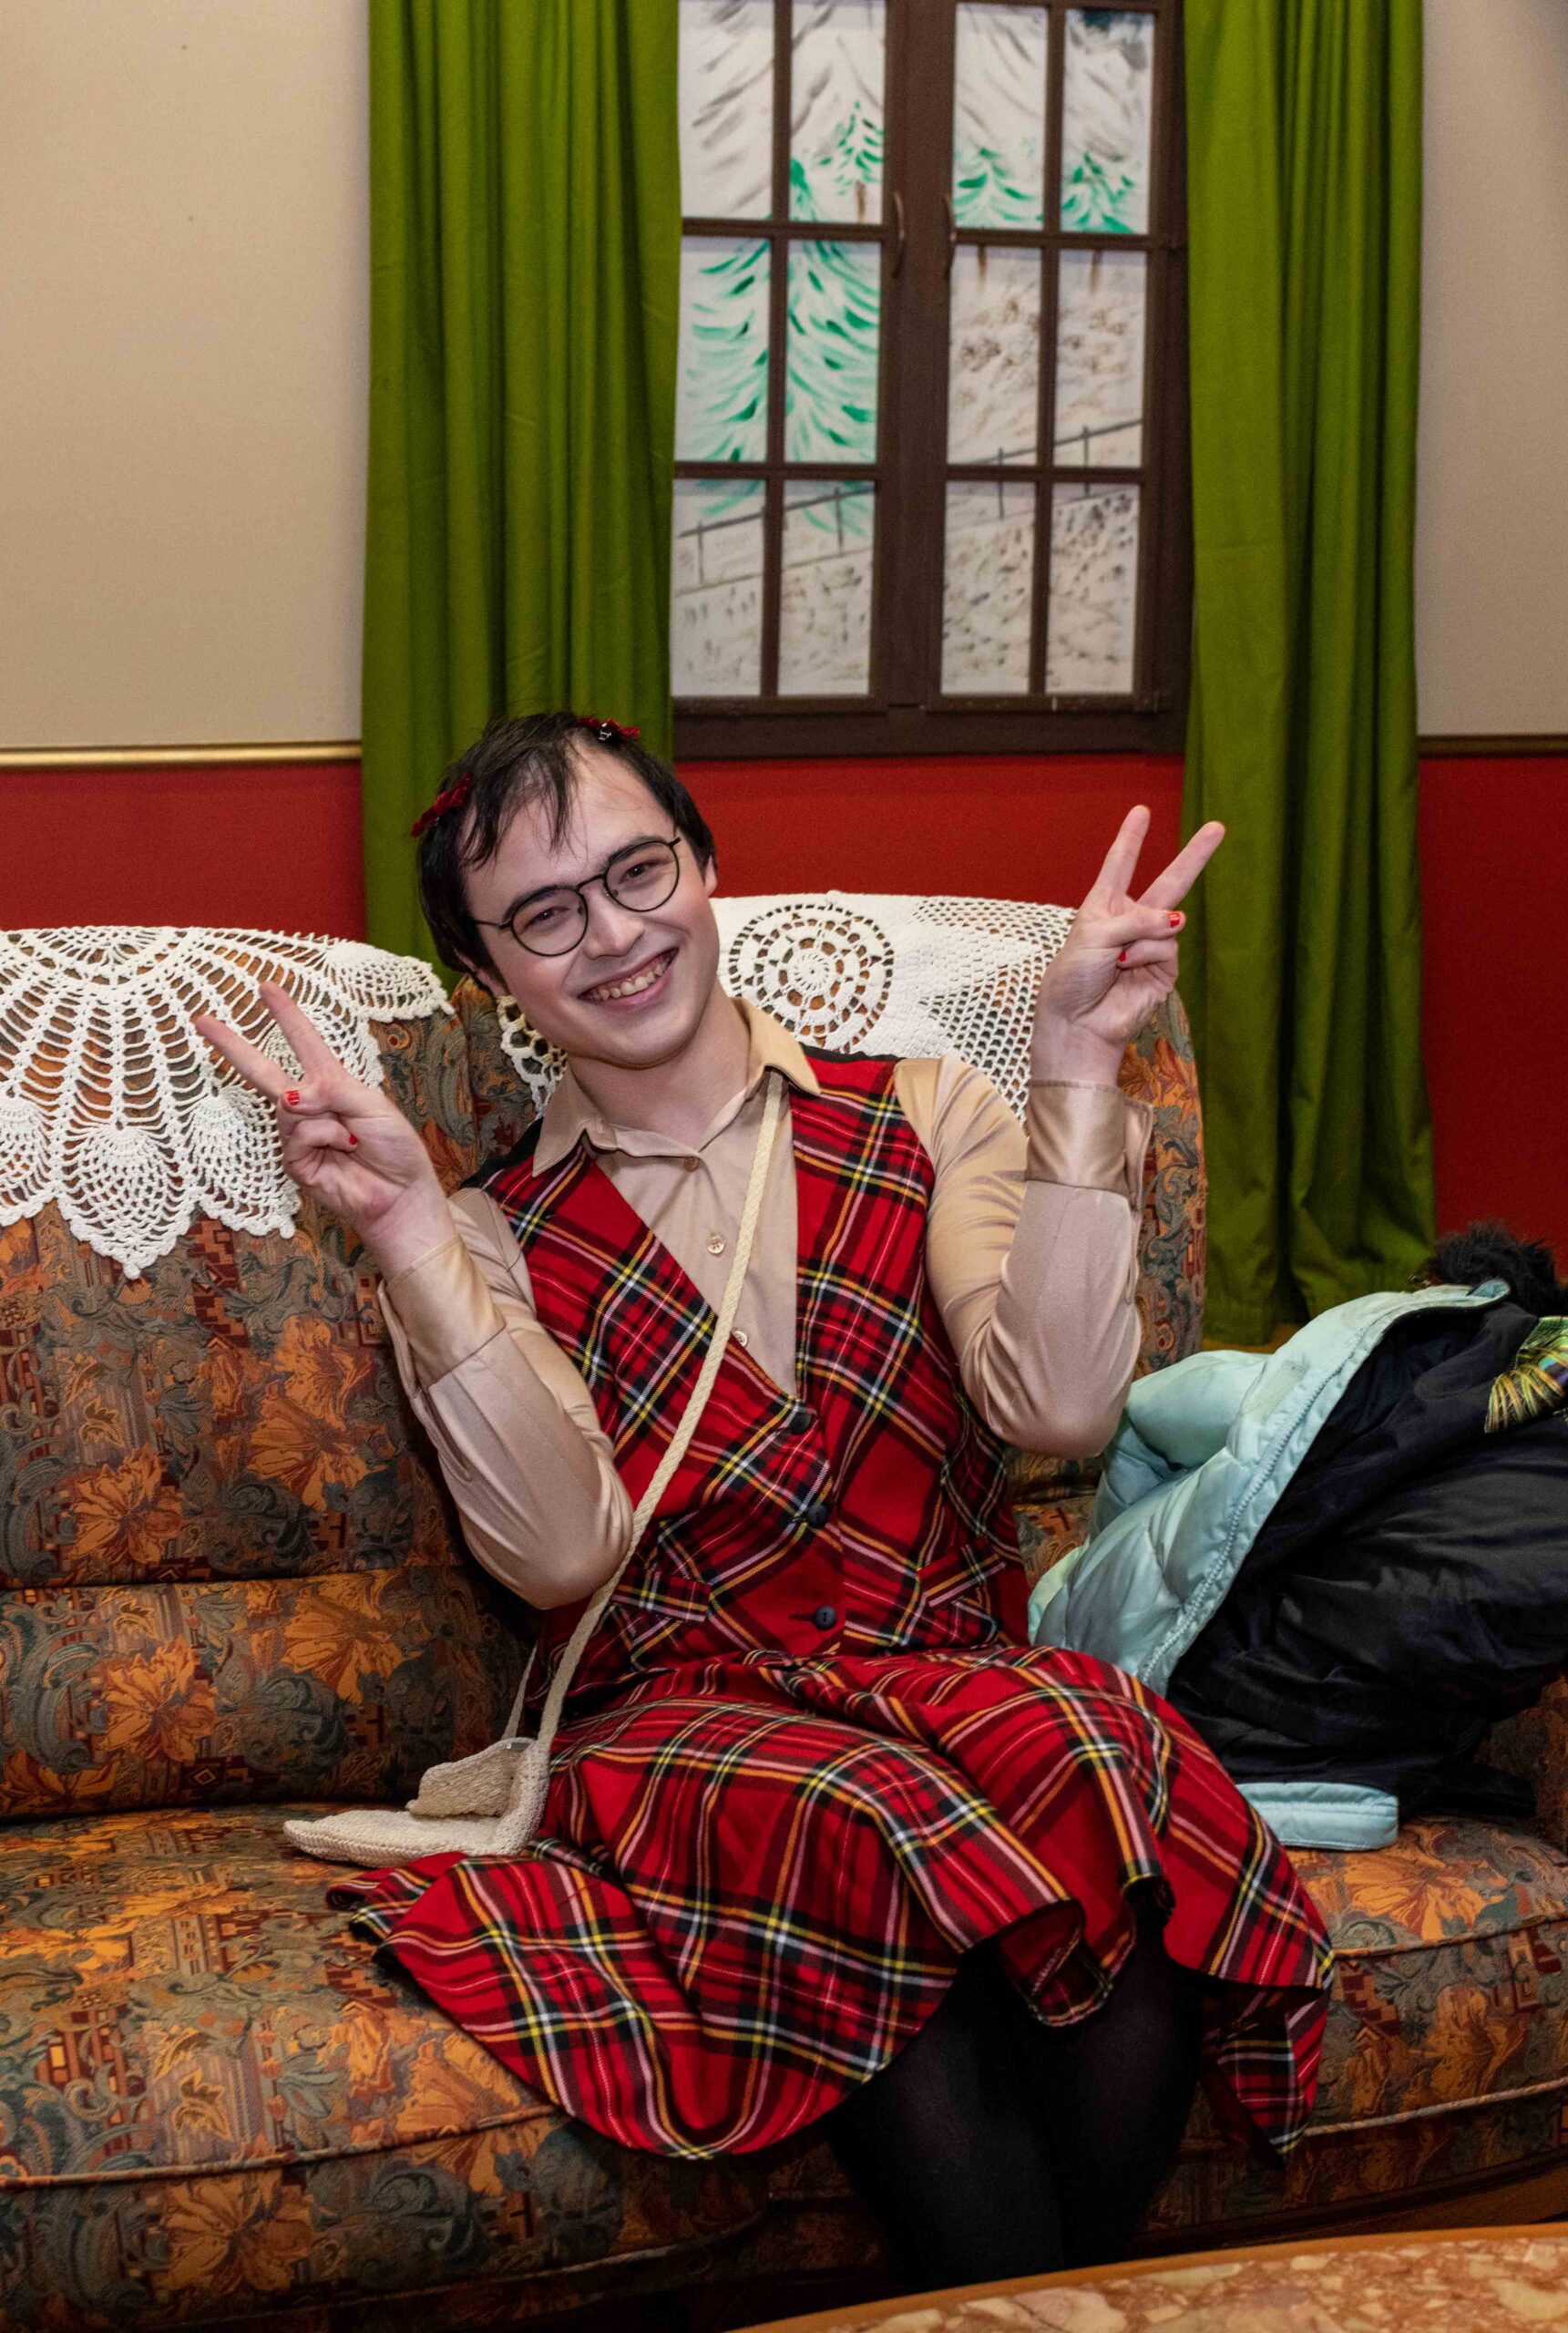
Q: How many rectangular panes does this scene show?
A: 12